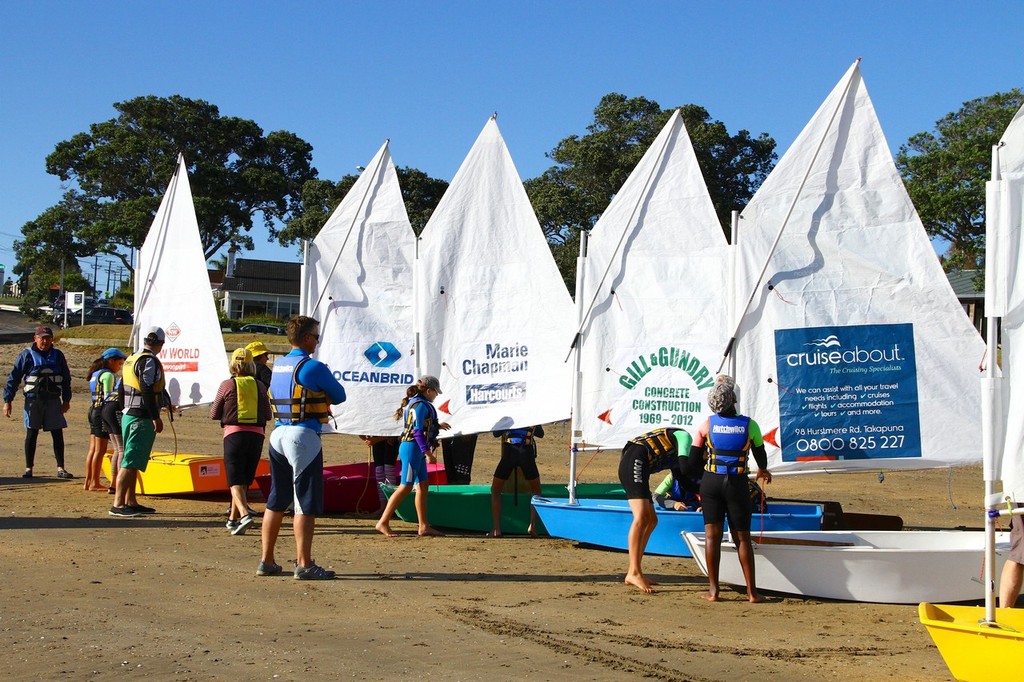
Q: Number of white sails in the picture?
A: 6